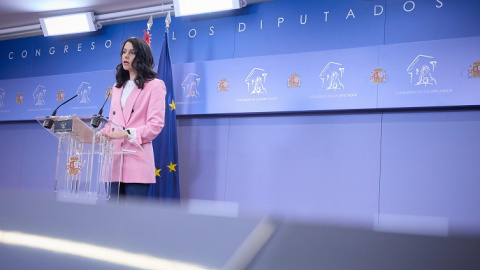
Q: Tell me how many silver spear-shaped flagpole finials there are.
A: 2